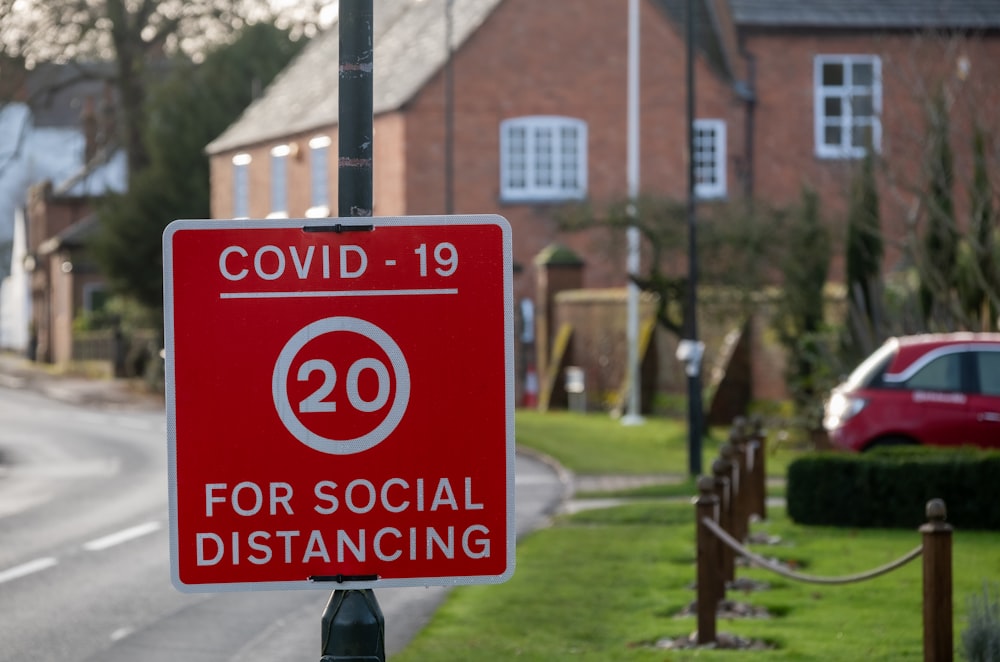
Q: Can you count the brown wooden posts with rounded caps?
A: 7